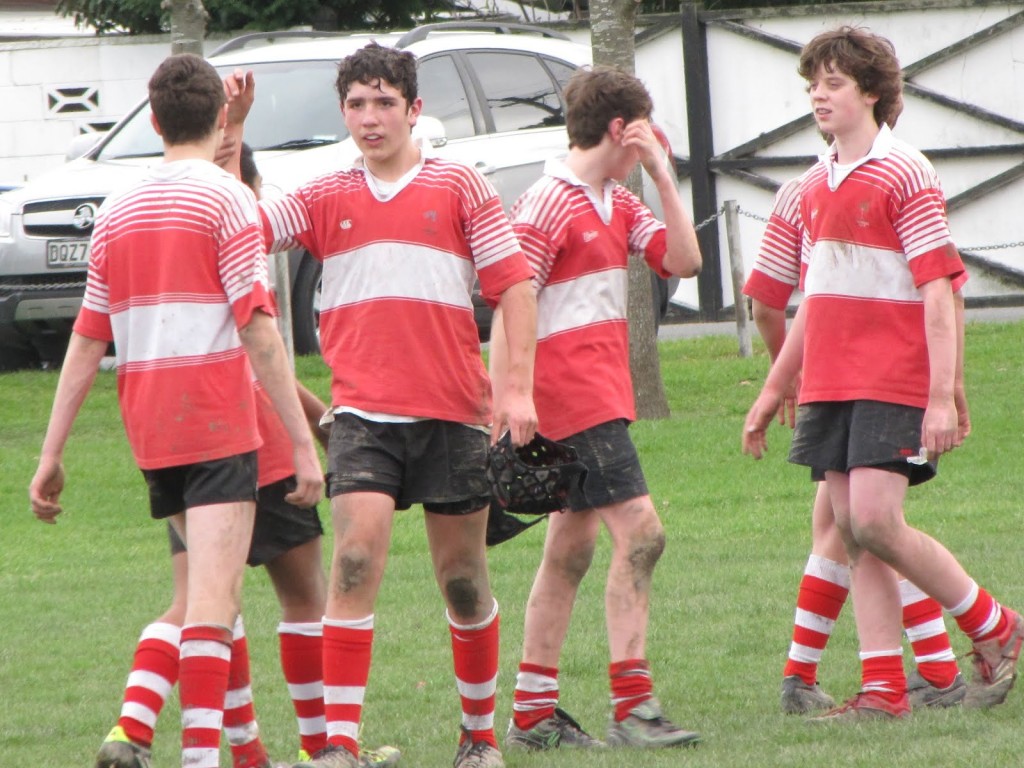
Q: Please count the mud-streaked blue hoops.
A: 0